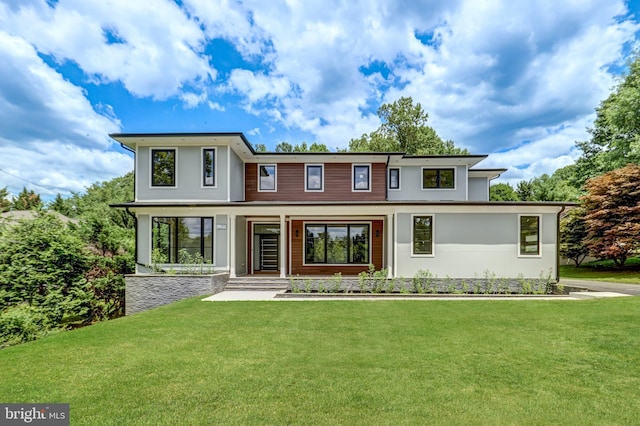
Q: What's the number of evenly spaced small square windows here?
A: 3